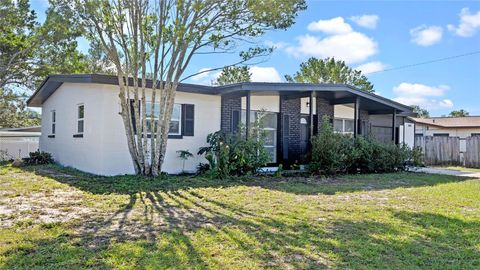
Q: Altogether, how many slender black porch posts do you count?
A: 4